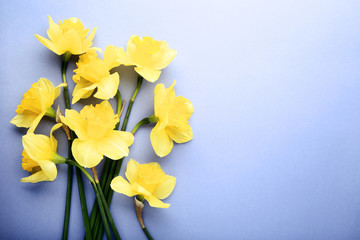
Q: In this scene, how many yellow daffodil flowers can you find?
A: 8